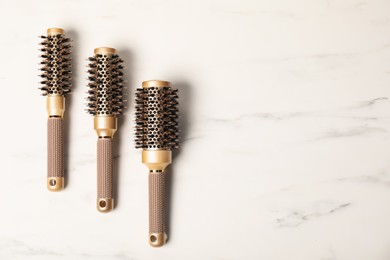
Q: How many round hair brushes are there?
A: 3